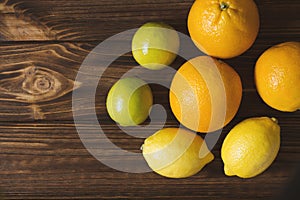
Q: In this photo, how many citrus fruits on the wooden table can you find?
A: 7